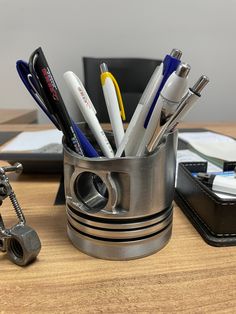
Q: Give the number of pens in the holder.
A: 8